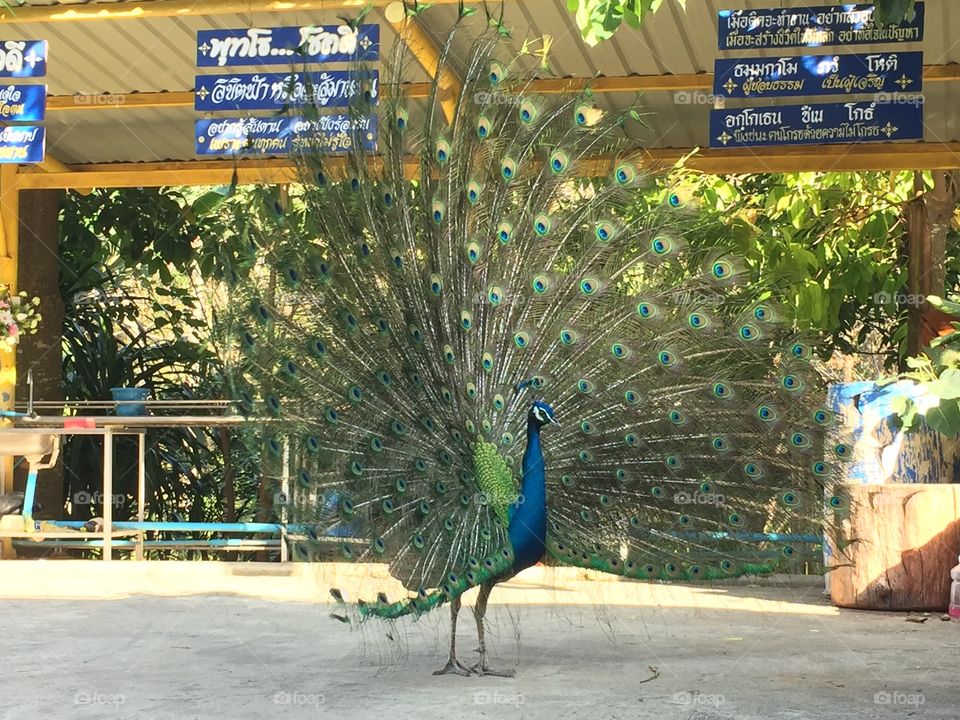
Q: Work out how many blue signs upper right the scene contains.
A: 3